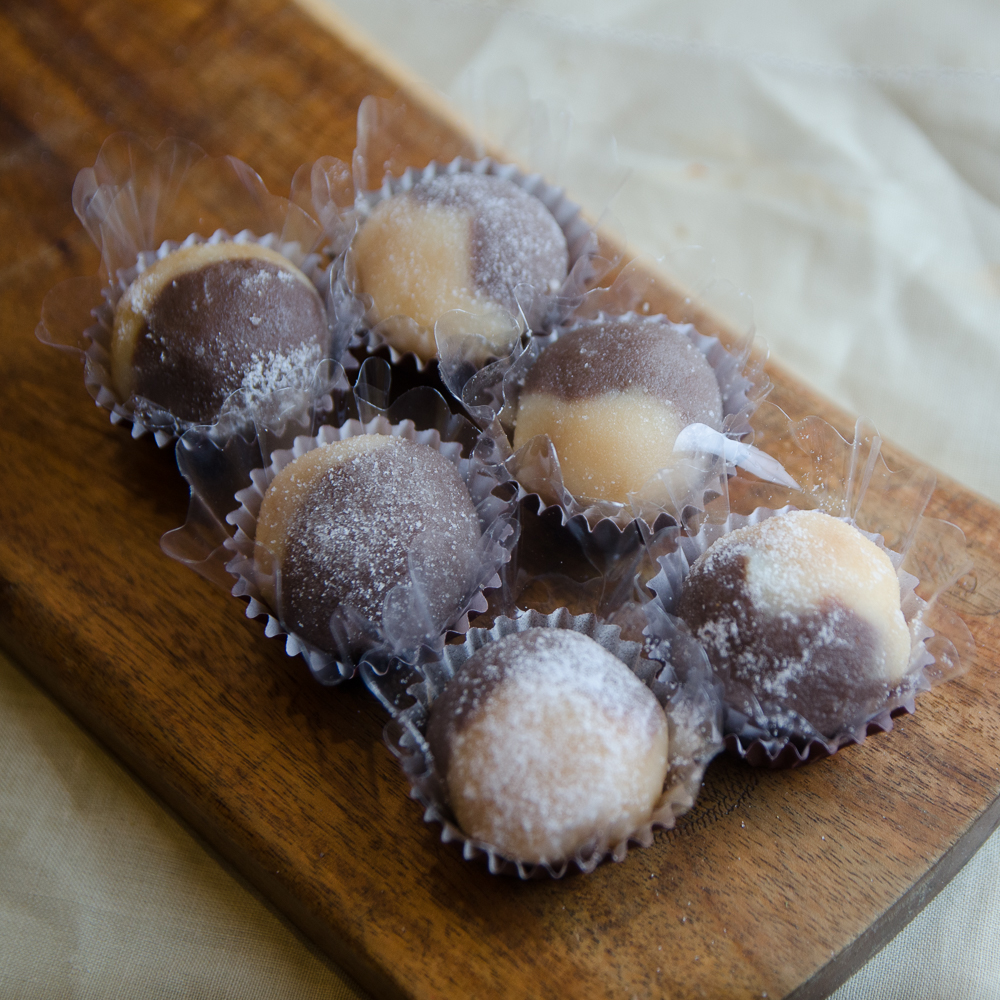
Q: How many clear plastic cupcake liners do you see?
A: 6